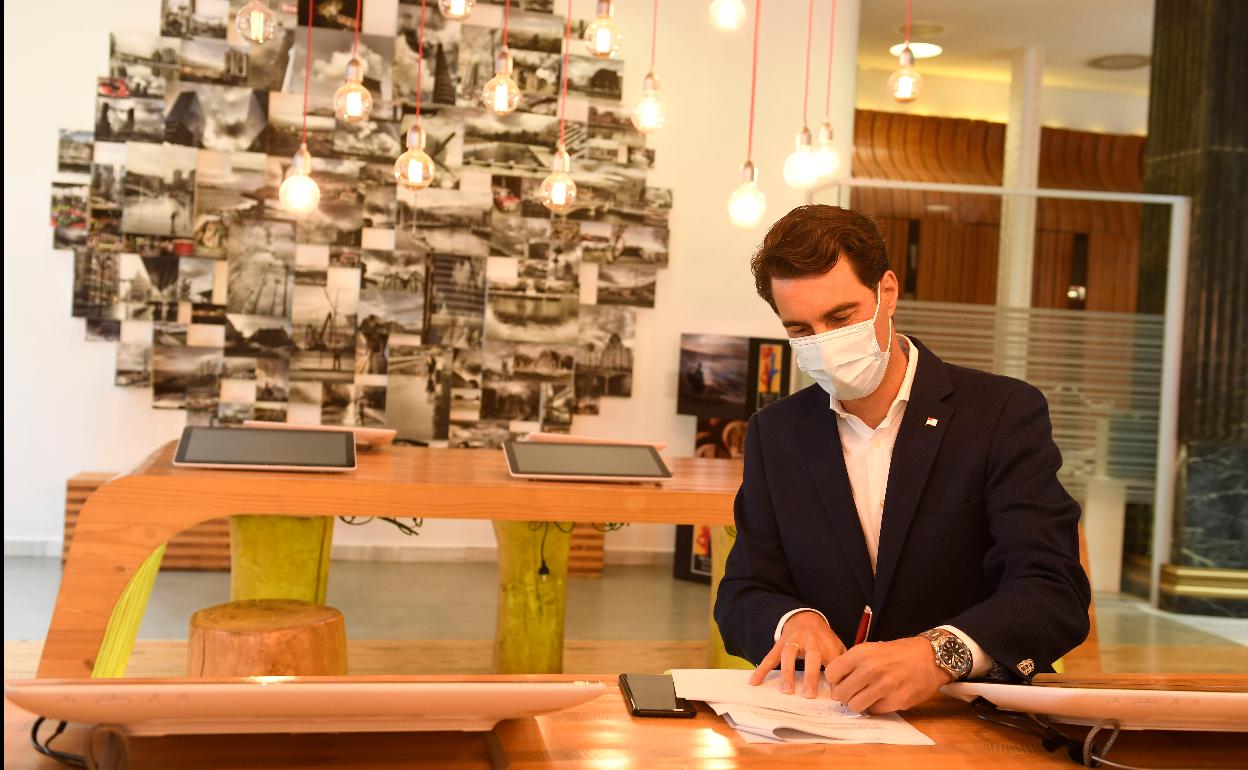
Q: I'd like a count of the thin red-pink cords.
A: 10